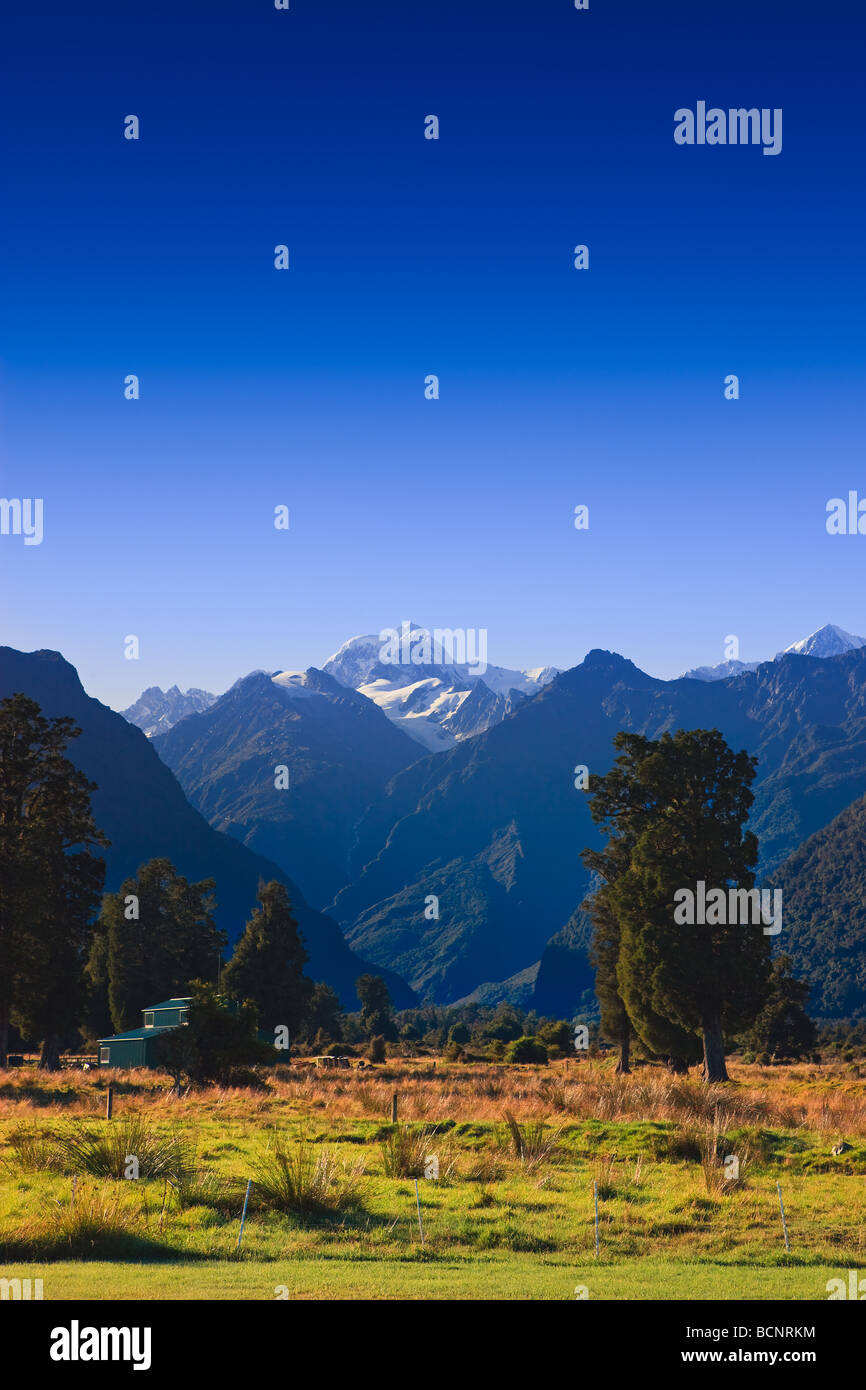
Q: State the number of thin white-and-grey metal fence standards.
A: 4